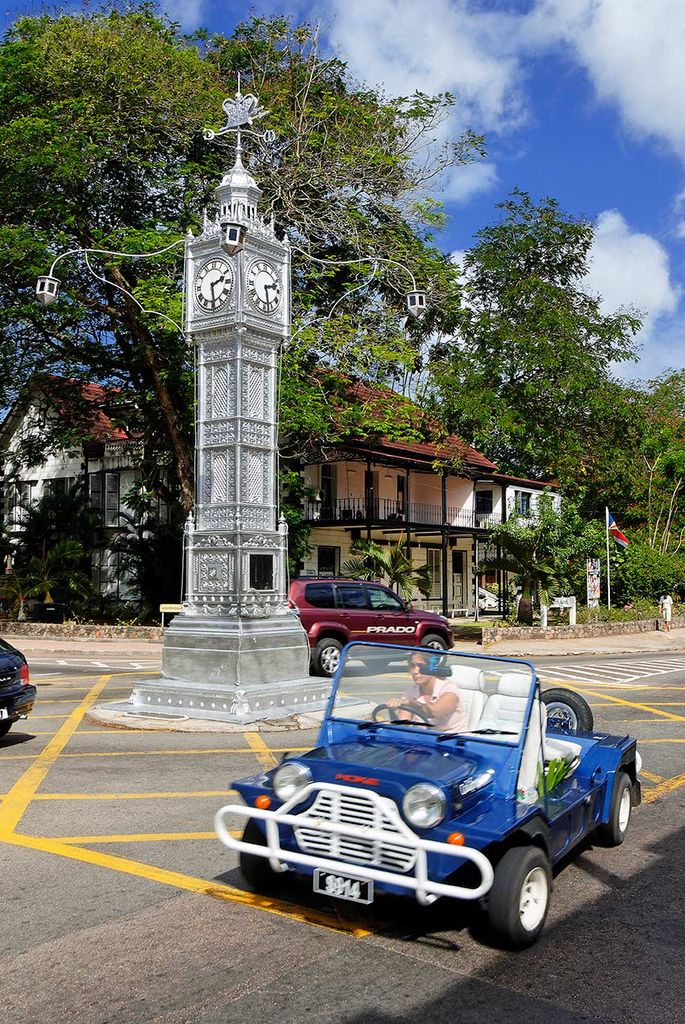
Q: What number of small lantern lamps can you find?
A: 3